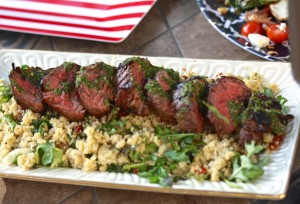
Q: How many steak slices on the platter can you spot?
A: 8